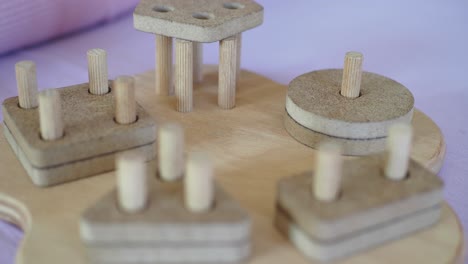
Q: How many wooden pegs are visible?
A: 15